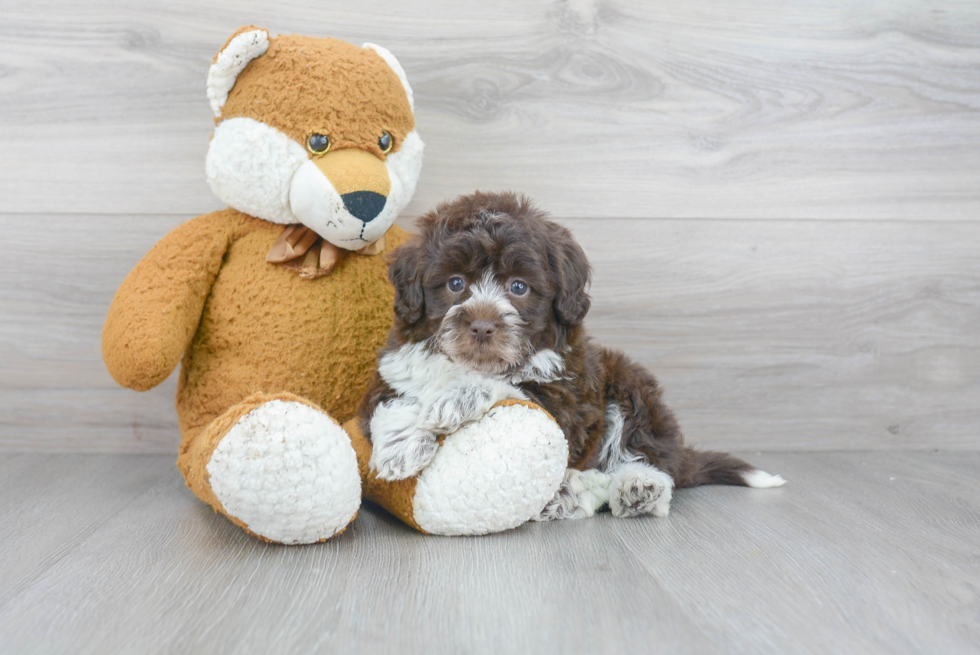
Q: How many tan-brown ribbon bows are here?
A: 1